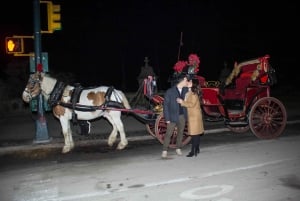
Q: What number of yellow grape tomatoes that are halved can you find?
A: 0